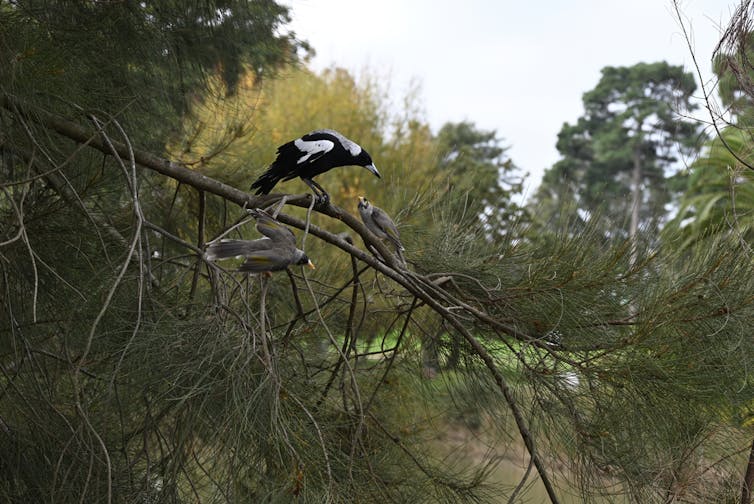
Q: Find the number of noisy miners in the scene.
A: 2